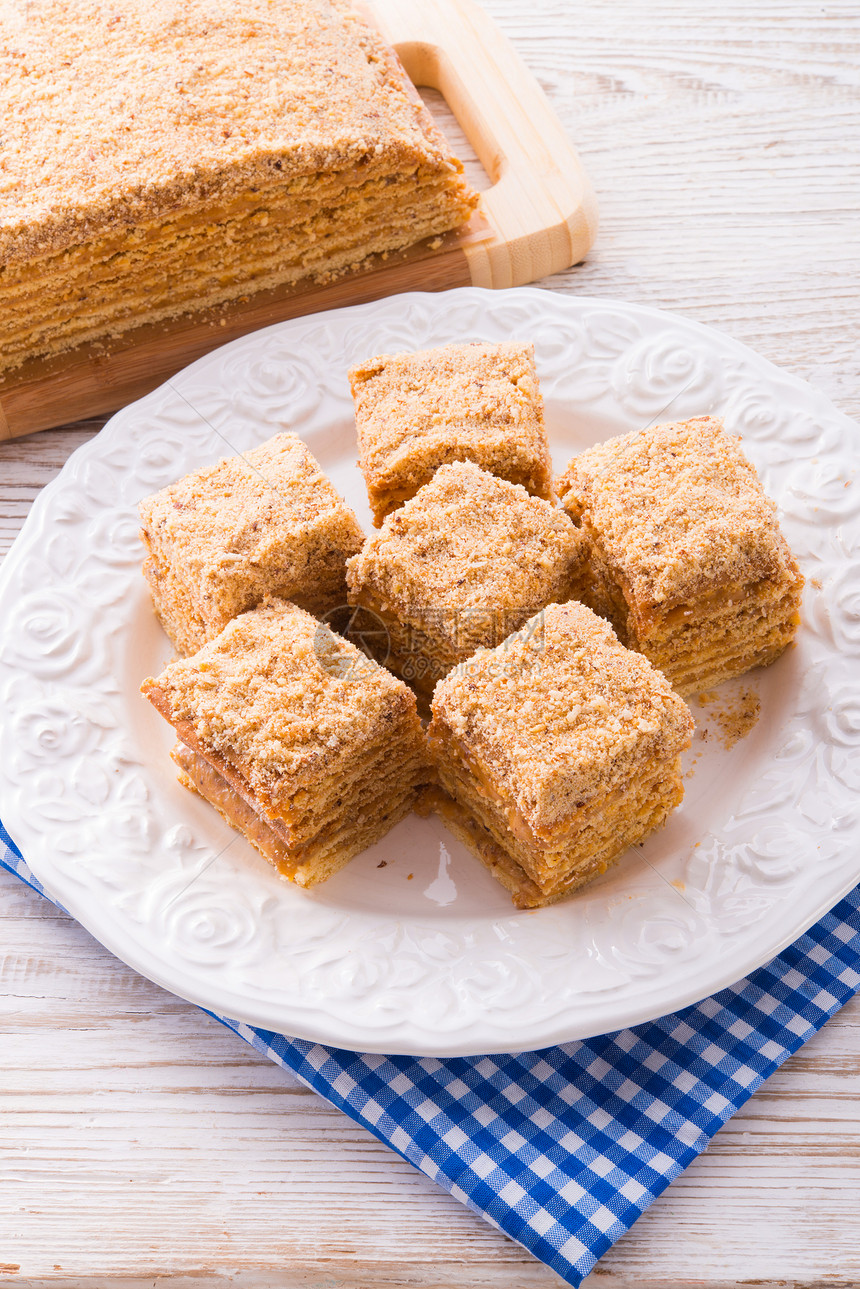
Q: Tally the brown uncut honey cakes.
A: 1